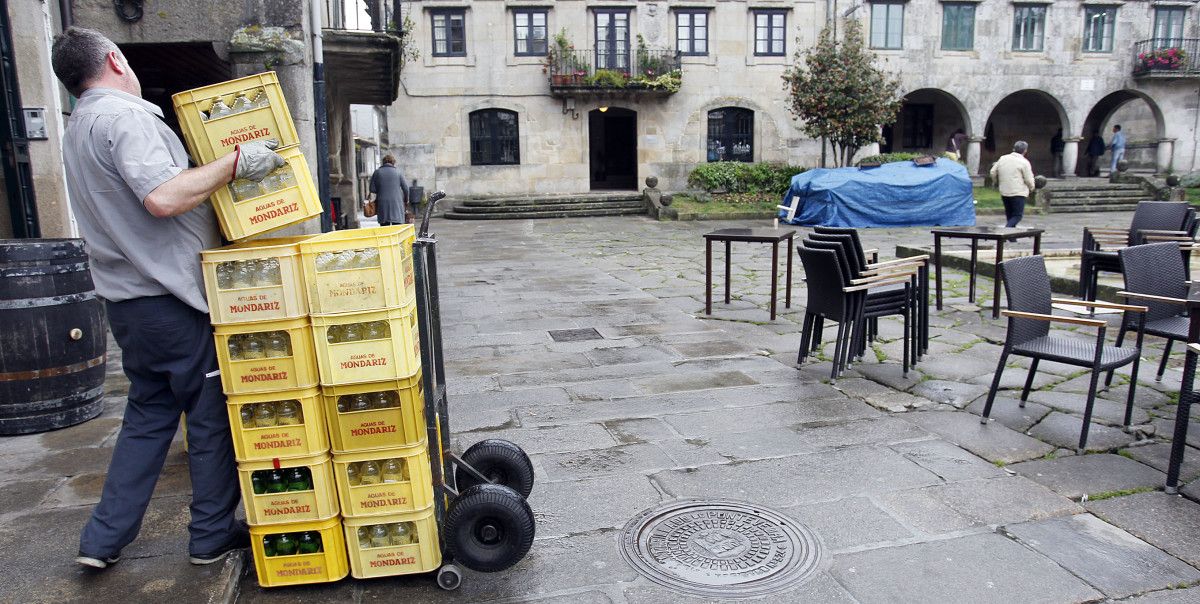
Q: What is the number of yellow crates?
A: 12